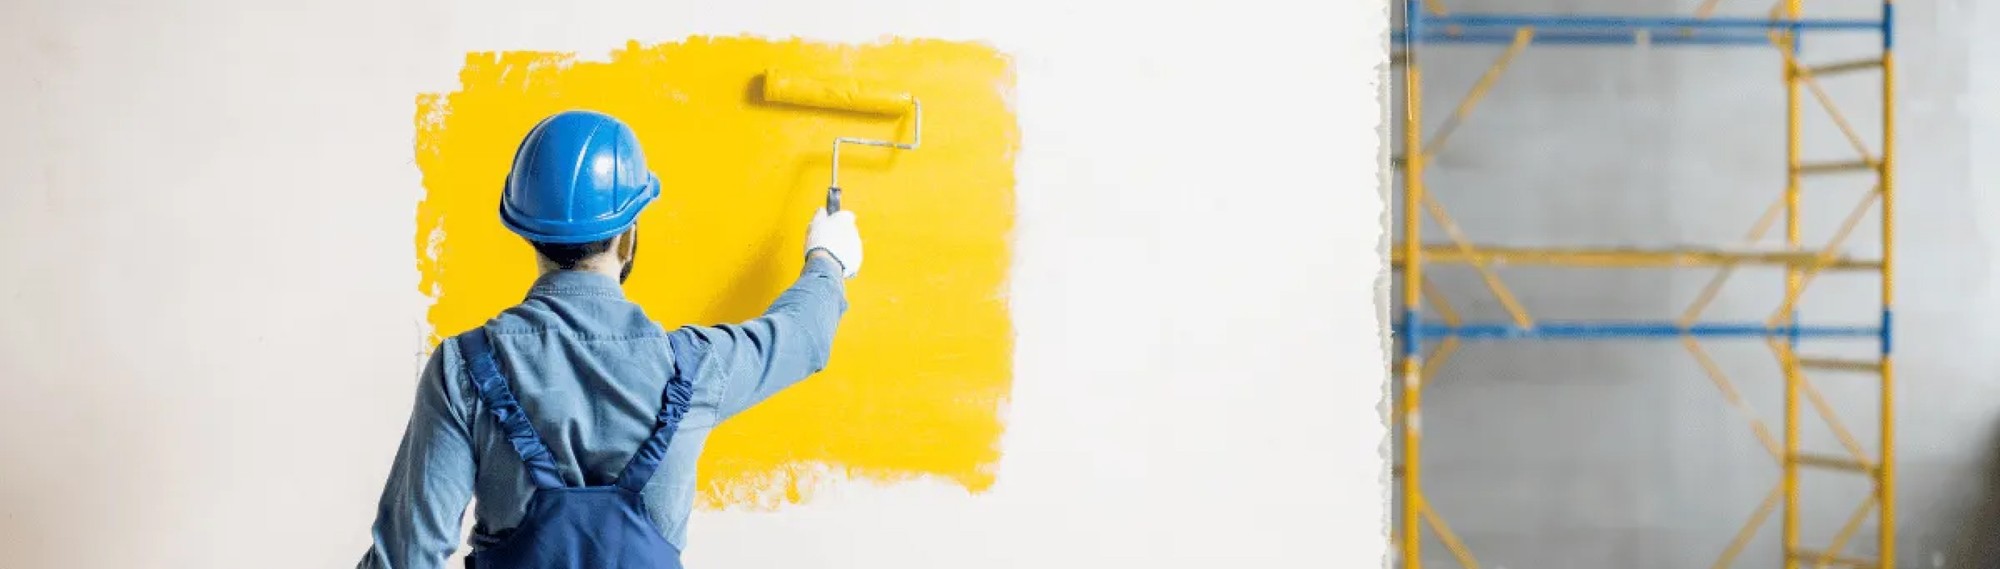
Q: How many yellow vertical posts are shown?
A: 3